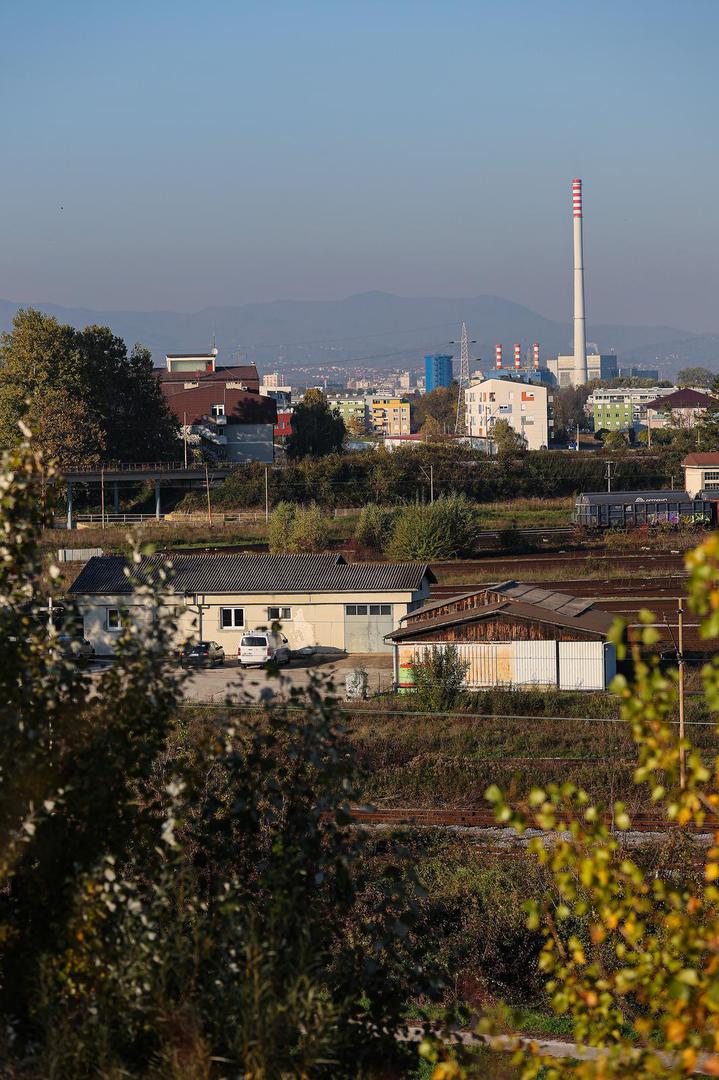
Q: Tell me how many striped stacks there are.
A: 4